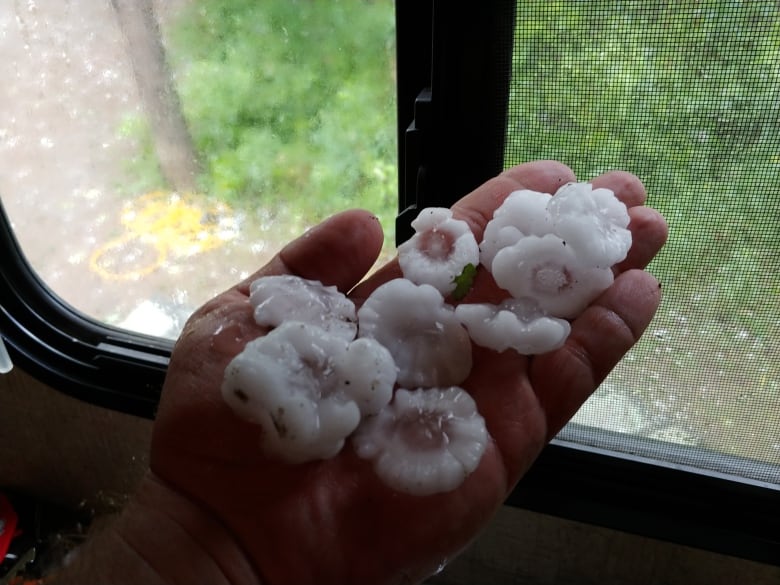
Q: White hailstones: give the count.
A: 9